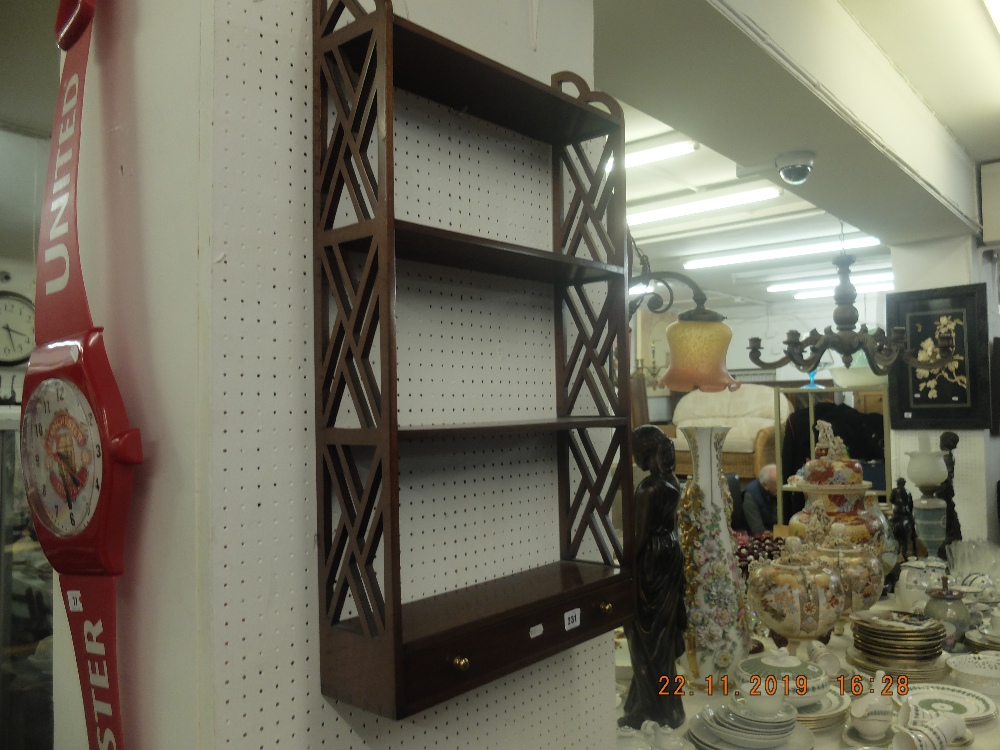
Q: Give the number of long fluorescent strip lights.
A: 5